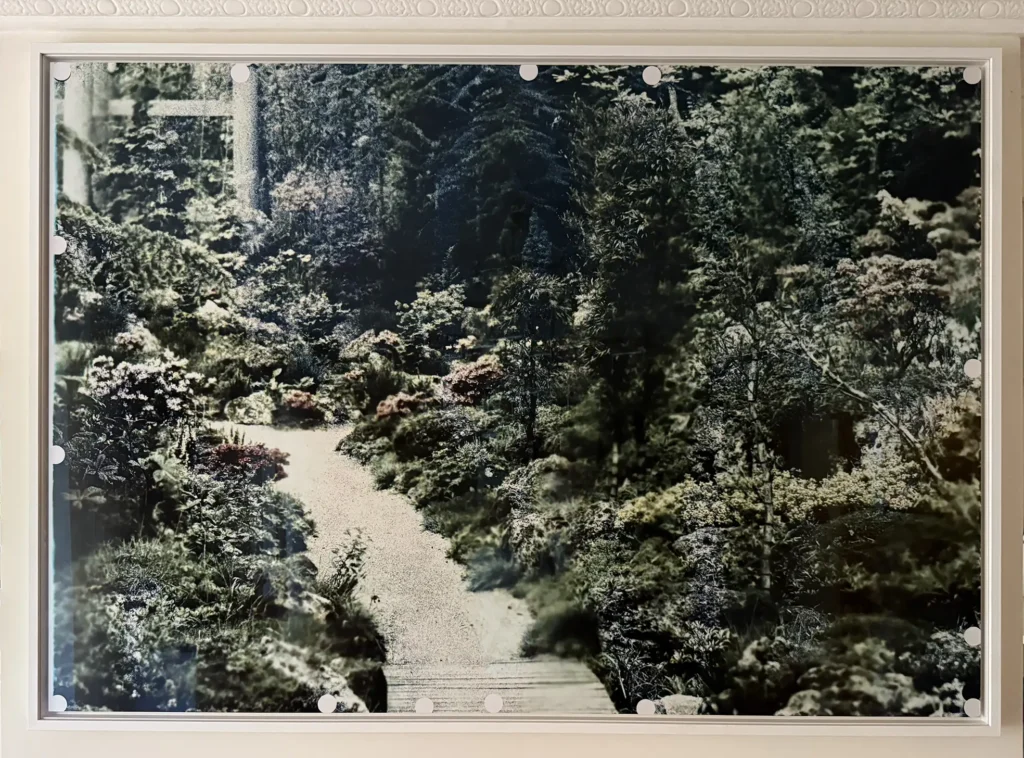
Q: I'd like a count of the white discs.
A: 15